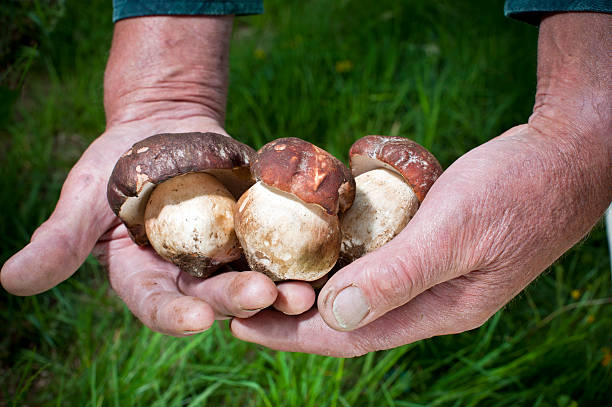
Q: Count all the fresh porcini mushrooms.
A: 3